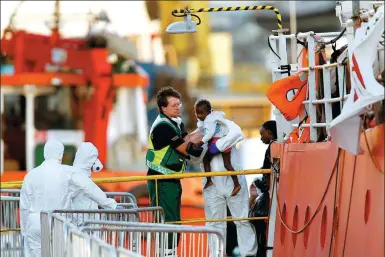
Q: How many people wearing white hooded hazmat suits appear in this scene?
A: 2